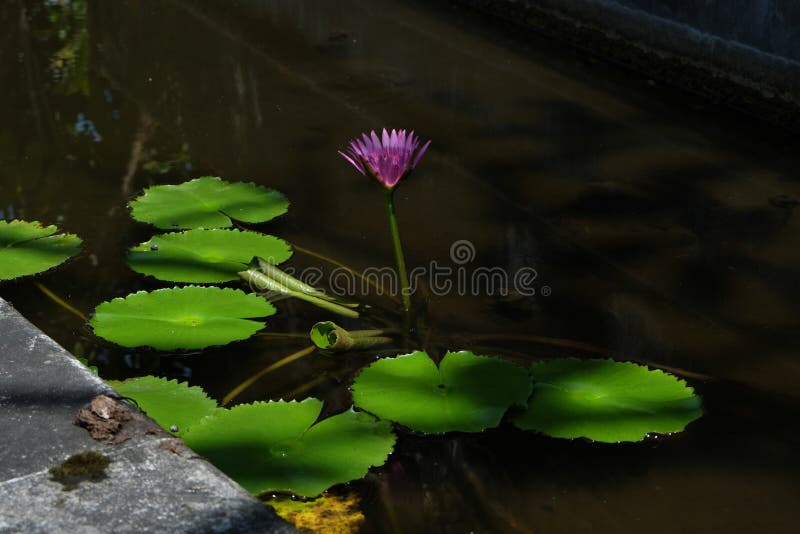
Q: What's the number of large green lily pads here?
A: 8